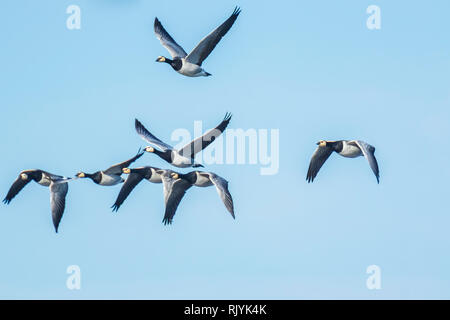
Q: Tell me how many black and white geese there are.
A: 7